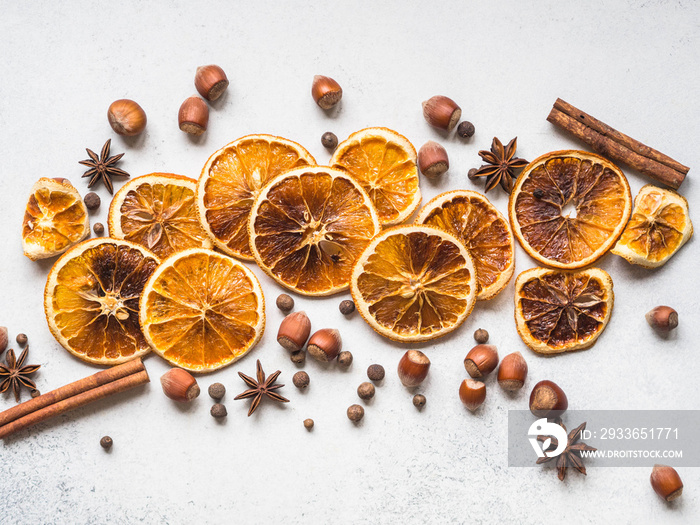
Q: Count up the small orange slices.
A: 2